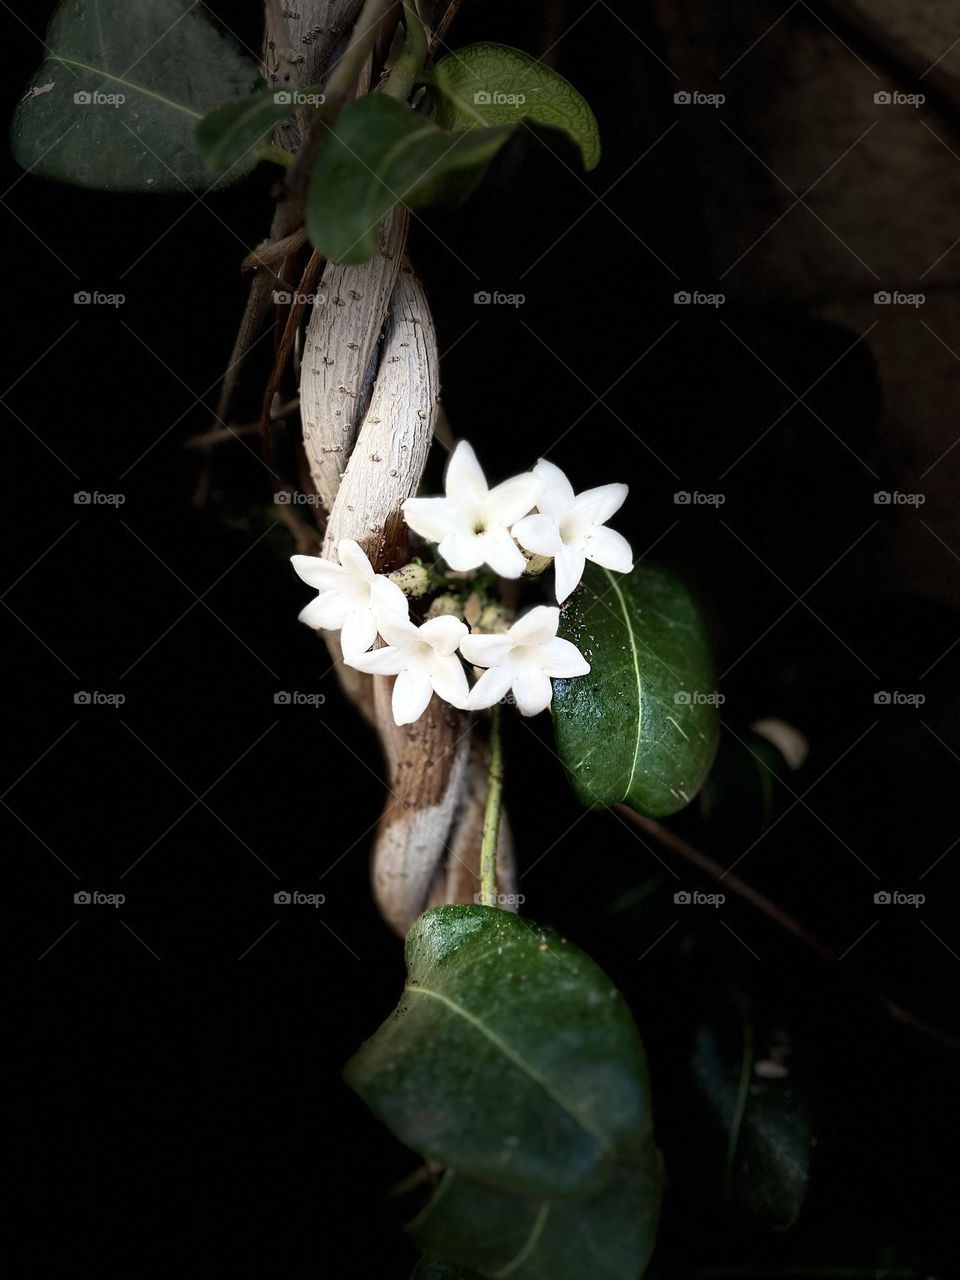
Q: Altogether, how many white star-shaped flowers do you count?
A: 5